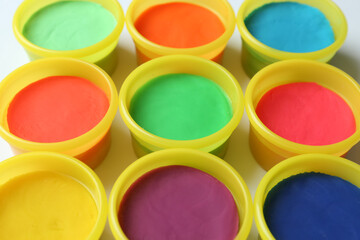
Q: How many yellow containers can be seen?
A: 9